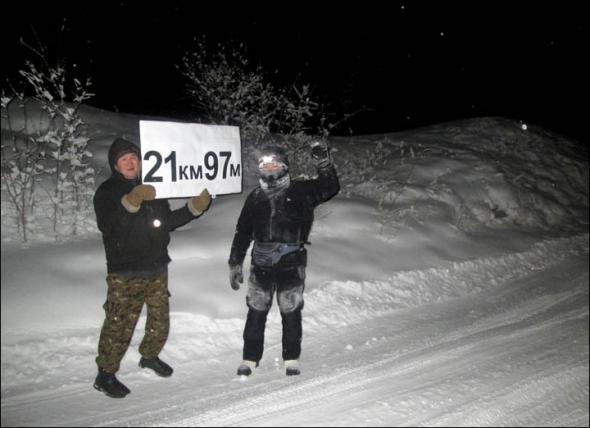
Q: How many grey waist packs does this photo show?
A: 1